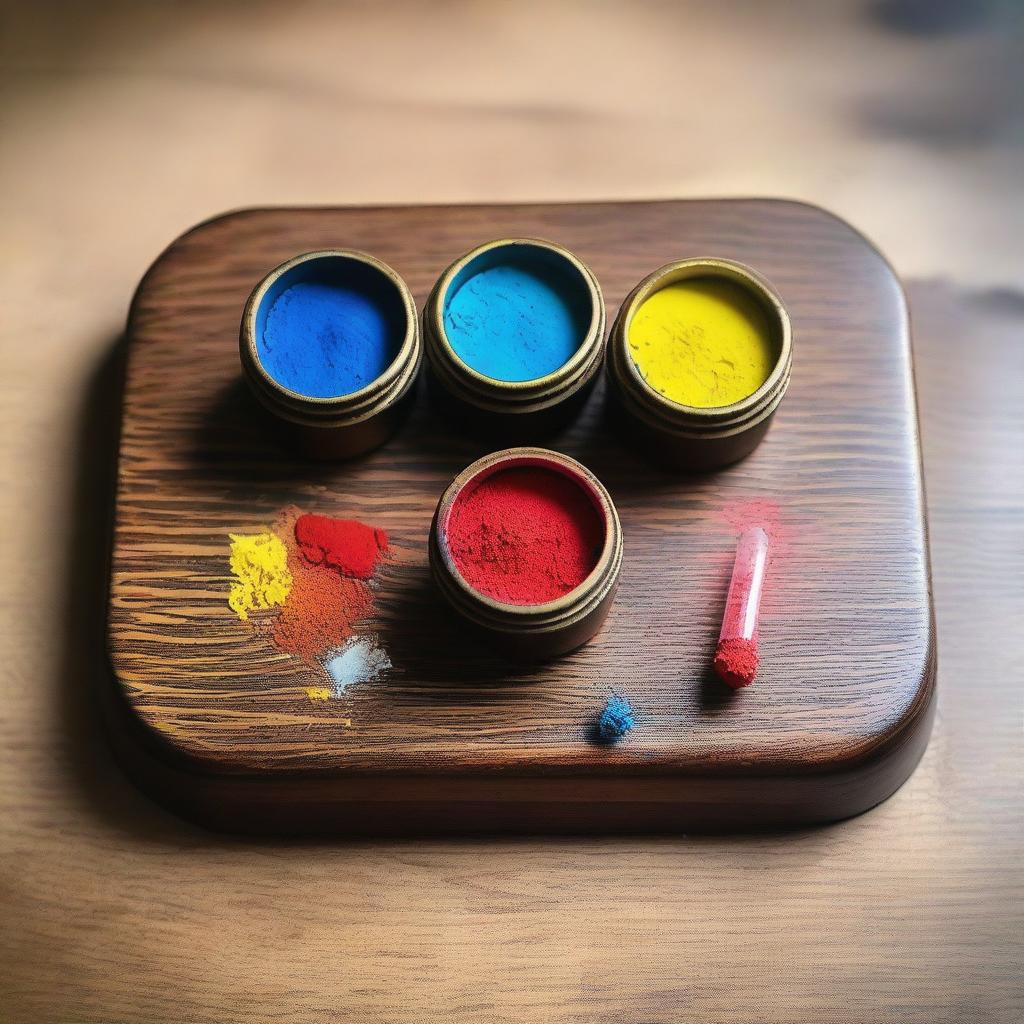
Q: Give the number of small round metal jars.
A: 4